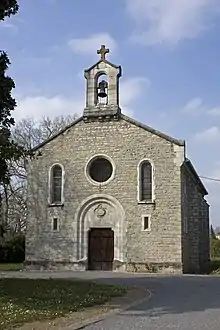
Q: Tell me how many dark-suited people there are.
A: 0